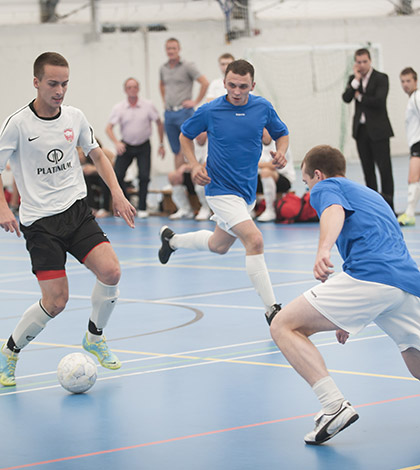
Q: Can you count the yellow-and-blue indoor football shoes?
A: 2